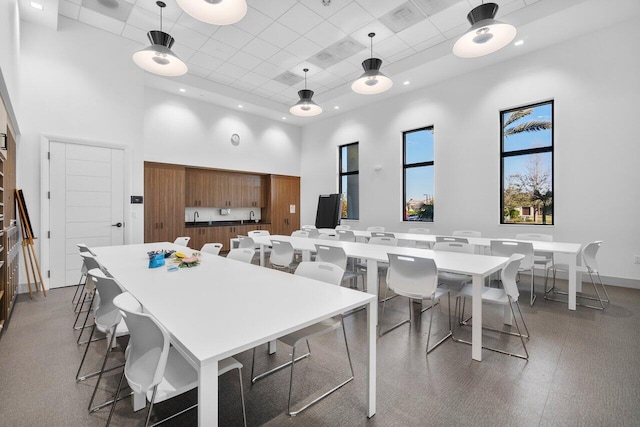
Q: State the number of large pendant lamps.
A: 5